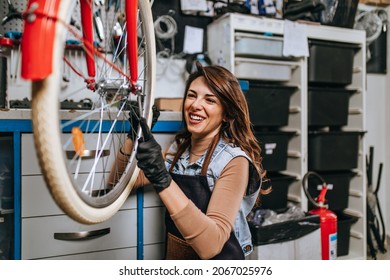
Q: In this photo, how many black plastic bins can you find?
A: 8